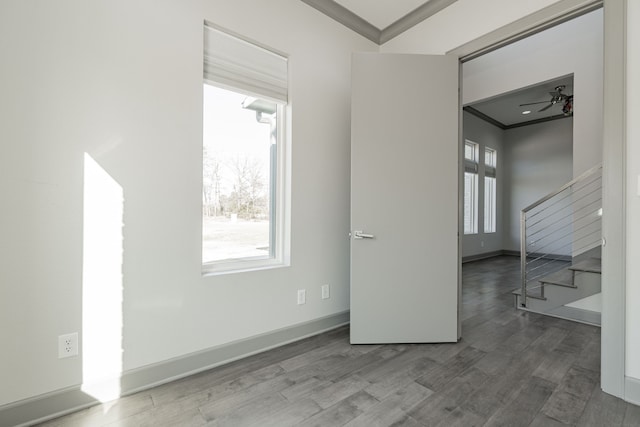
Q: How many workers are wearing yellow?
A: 0